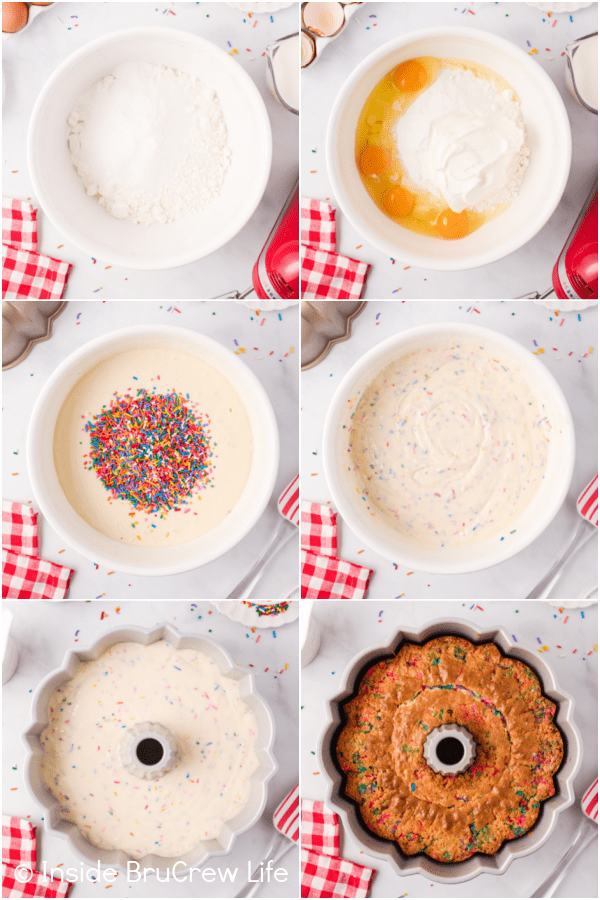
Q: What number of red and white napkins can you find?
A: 6